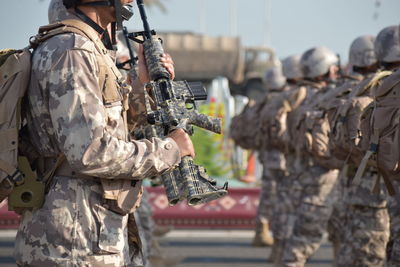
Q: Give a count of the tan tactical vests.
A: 1